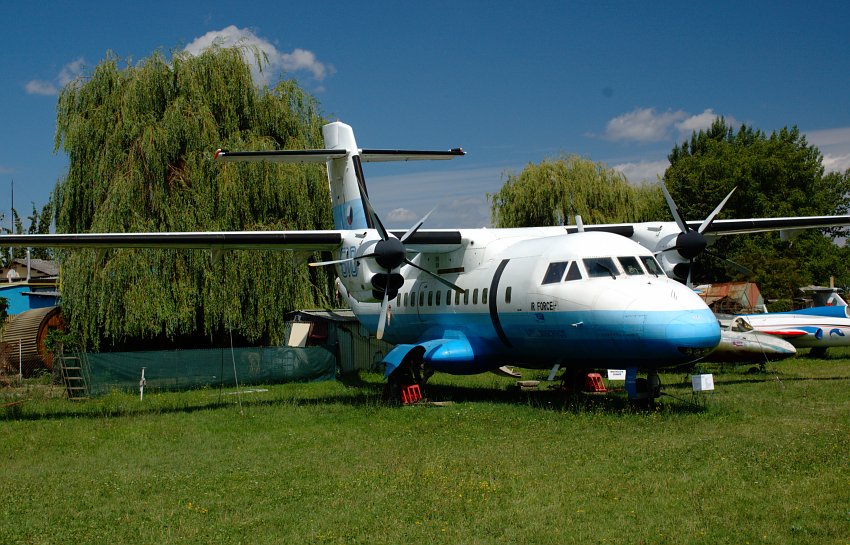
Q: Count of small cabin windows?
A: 12